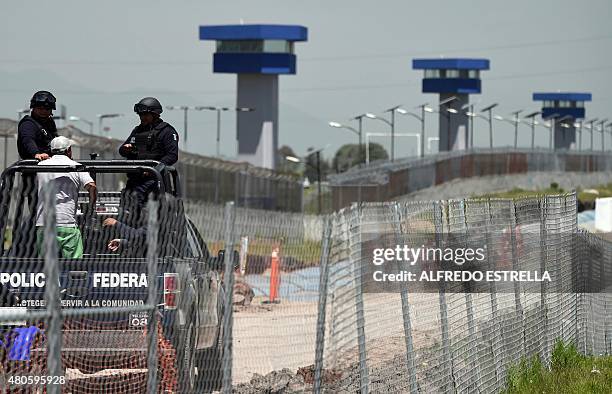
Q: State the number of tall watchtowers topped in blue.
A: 3